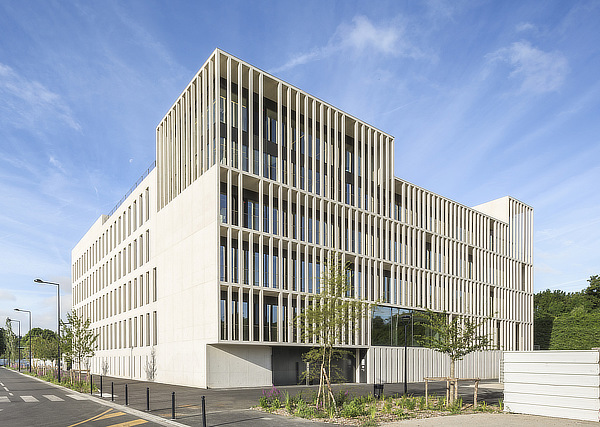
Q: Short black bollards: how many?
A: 7